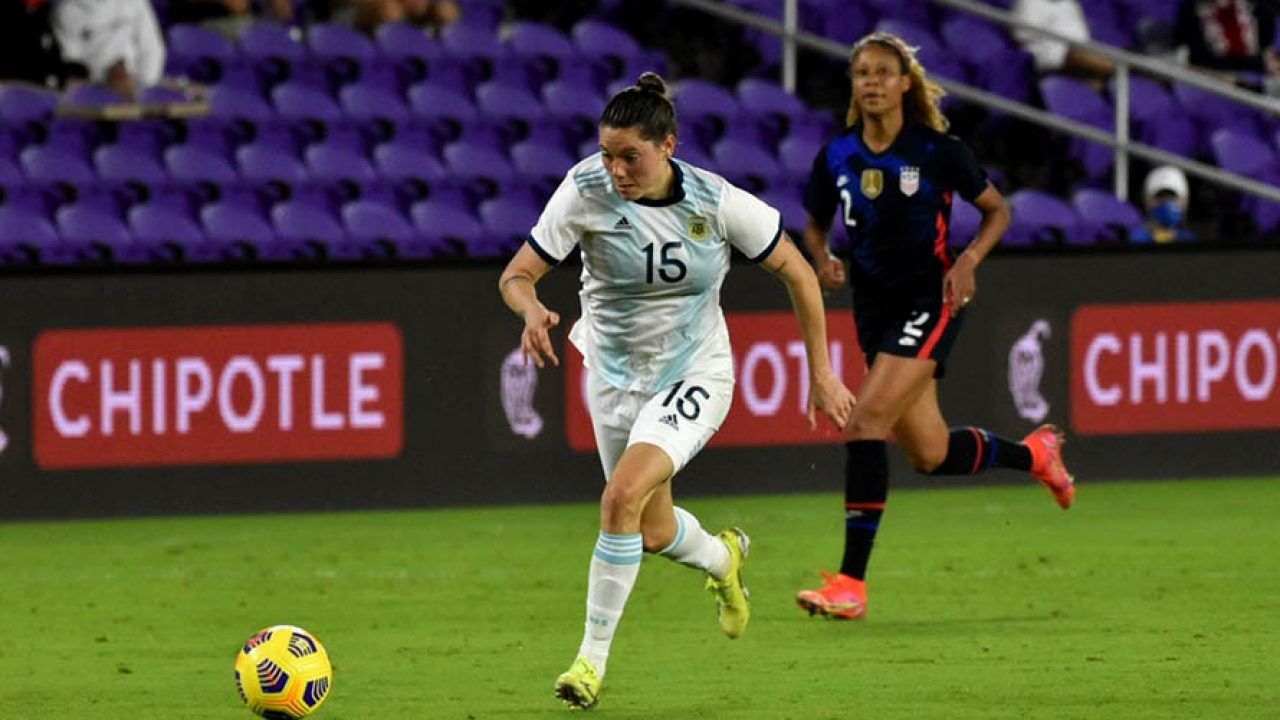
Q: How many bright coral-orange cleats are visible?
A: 2